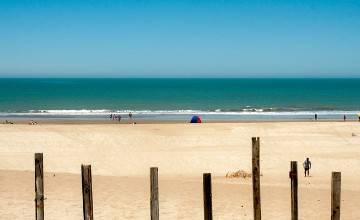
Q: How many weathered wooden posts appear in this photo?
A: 7